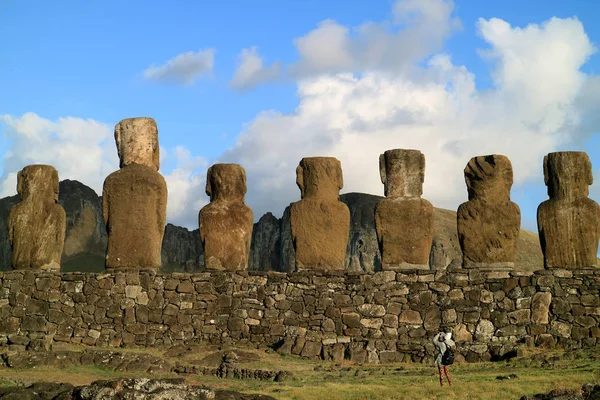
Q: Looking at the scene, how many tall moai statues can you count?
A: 7